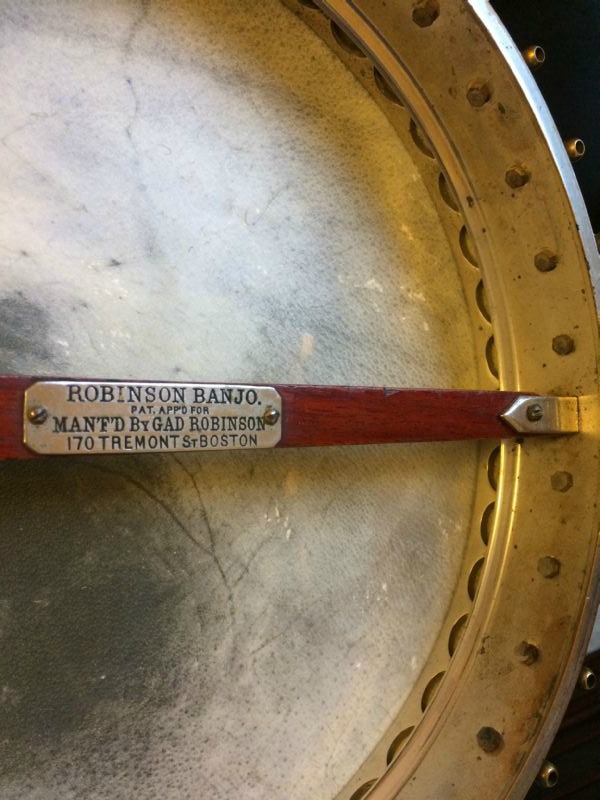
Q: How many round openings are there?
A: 15